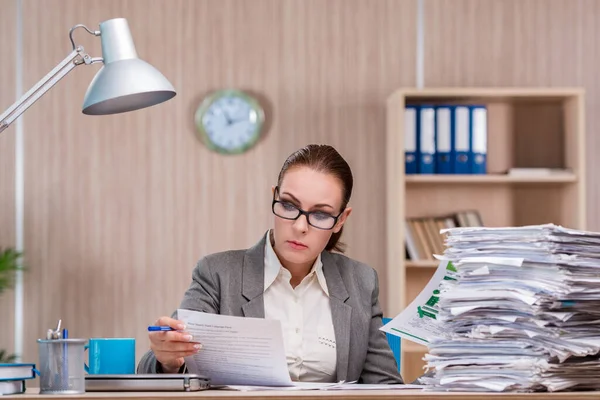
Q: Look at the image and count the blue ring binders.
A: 5